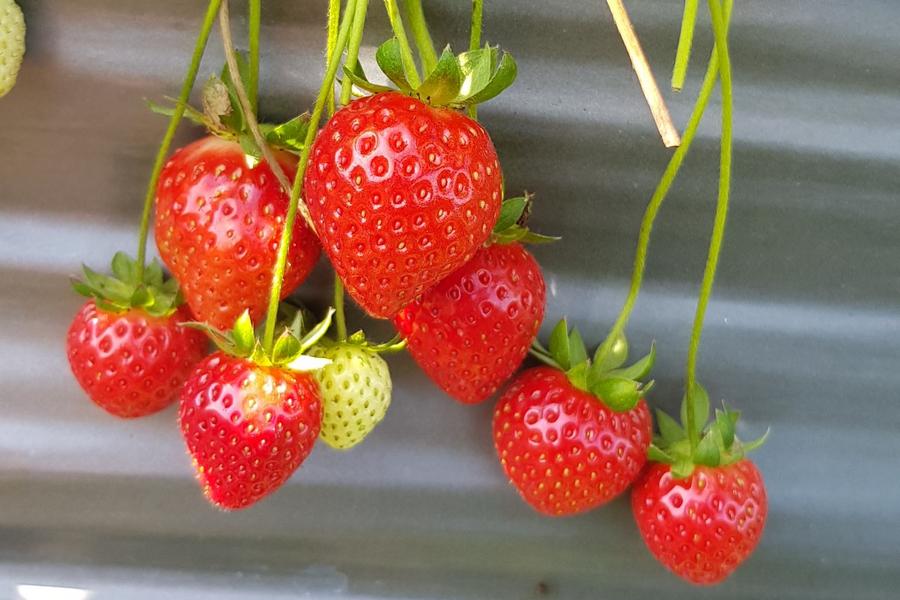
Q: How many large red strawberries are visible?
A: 7